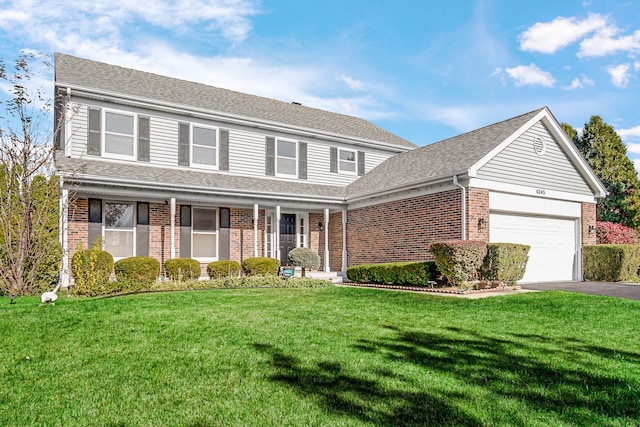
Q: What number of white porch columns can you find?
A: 6